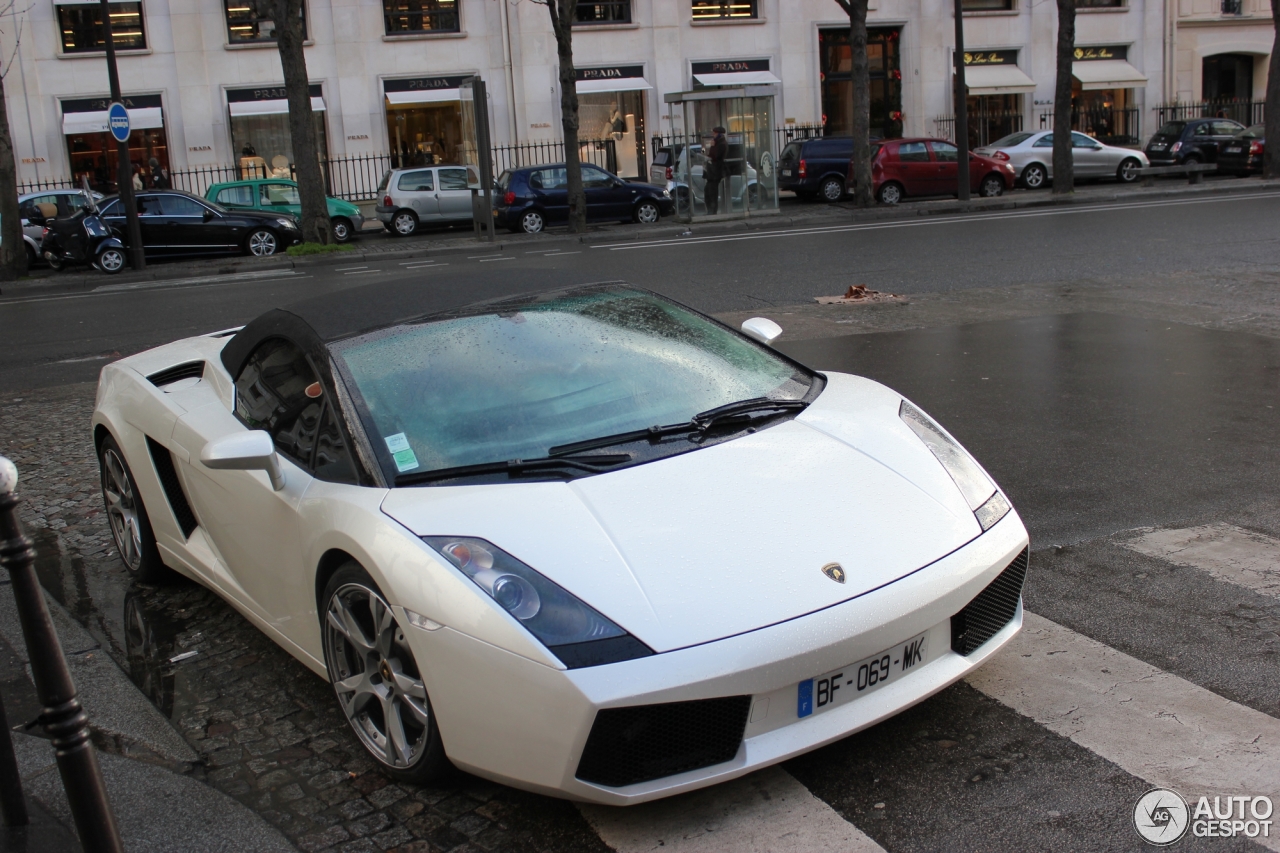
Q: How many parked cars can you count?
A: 12